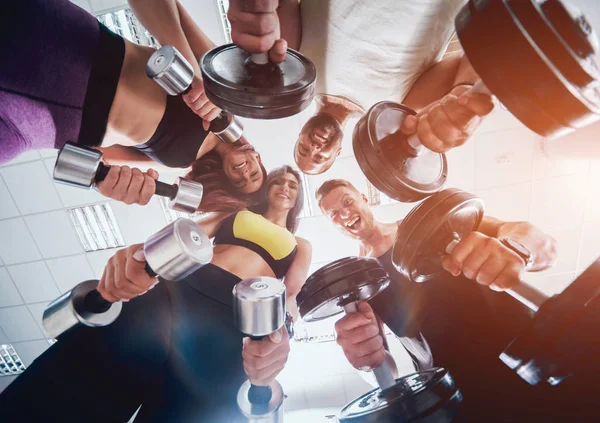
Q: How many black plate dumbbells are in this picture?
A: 4